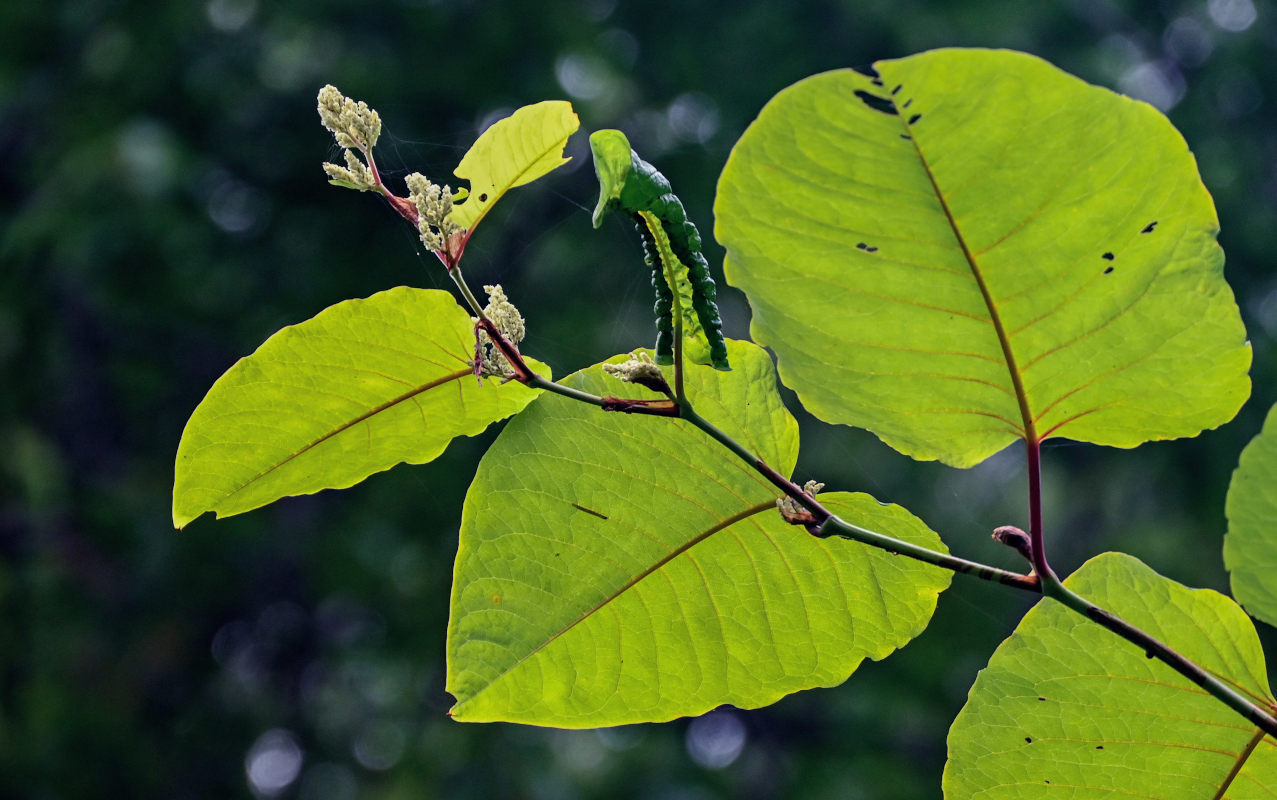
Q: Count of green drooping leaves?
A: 1